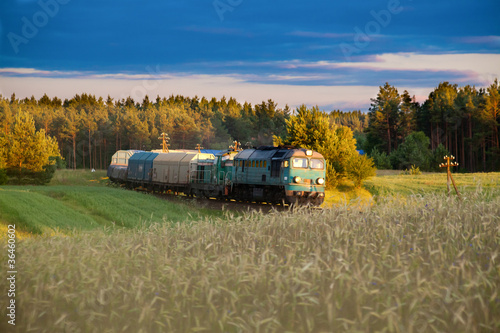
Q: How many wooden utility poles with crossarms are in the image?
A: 4